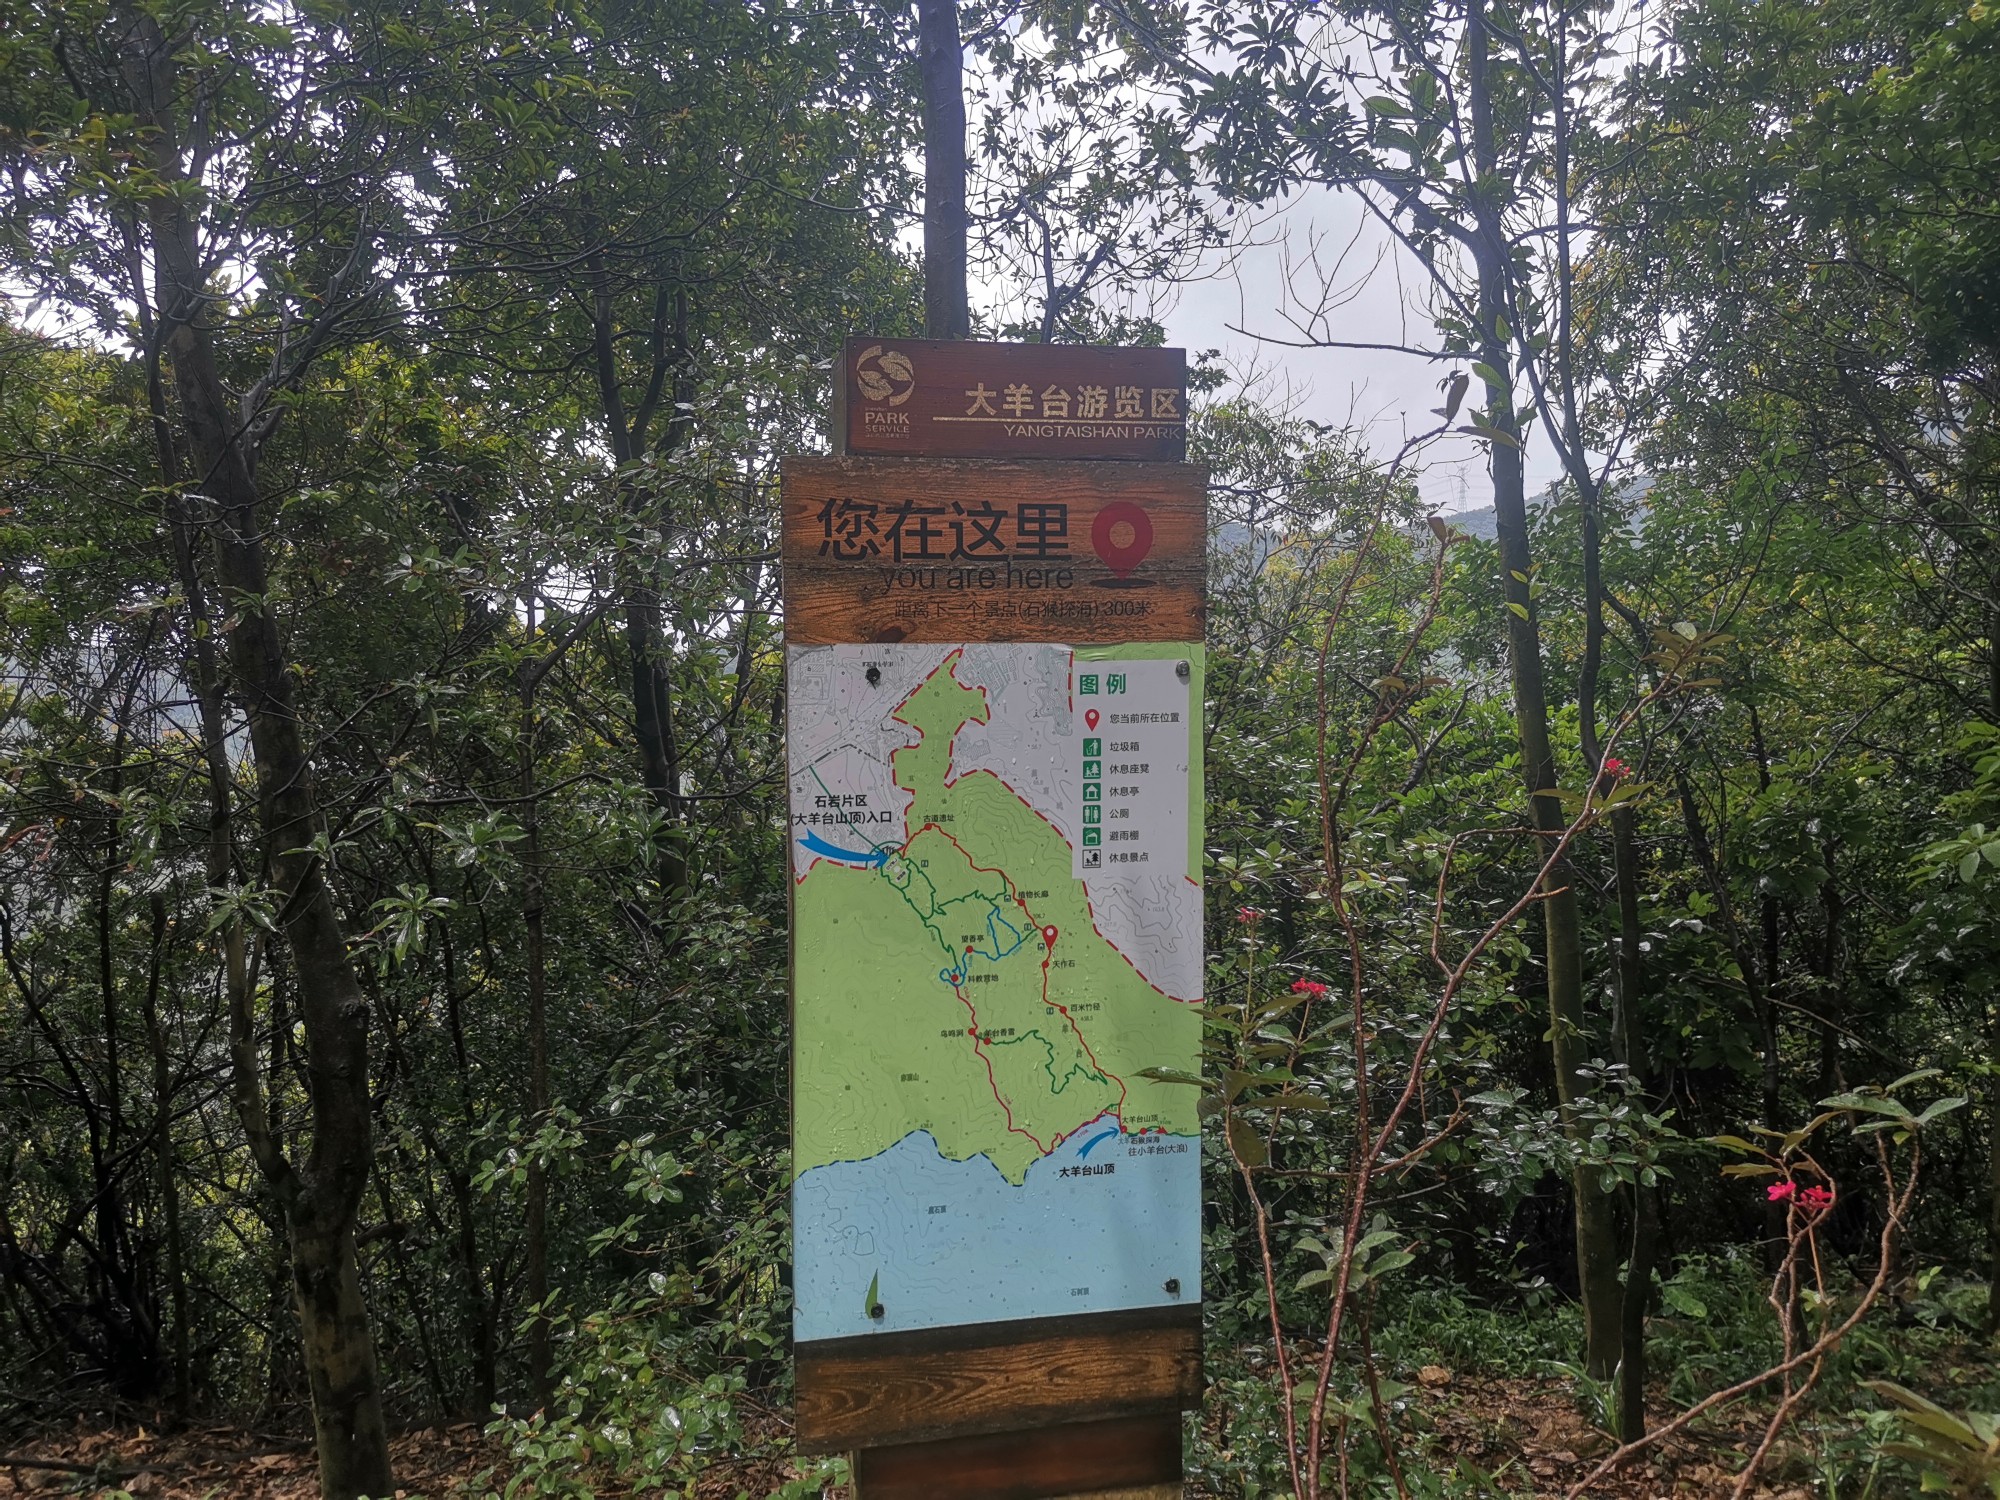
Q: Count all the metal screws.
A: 4